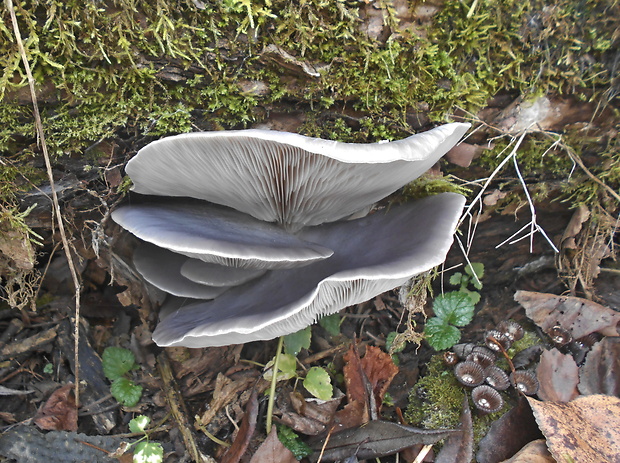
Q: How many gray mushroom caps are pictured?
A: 5